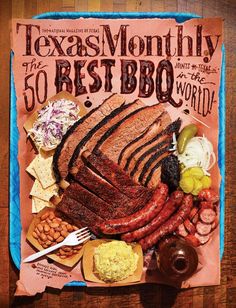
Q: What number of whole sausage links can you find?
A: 3